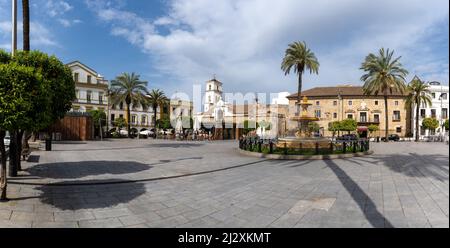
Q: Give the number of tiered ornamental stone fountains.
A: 1